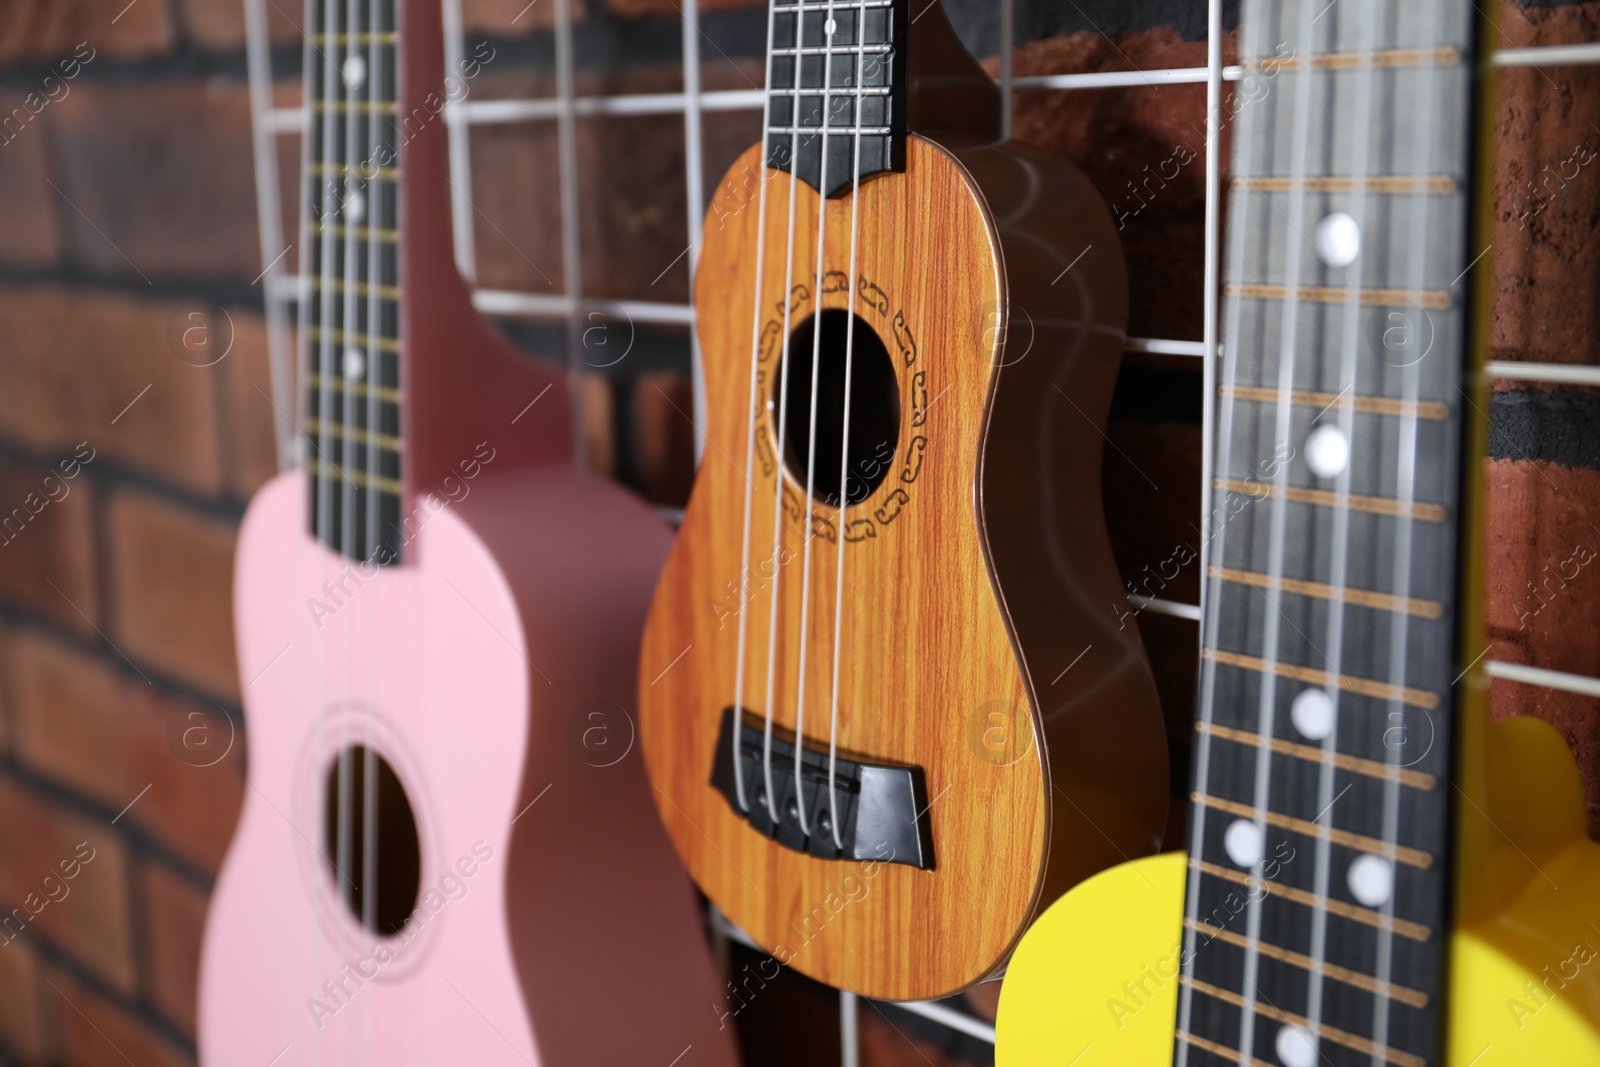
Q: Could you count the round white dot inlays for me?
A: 10